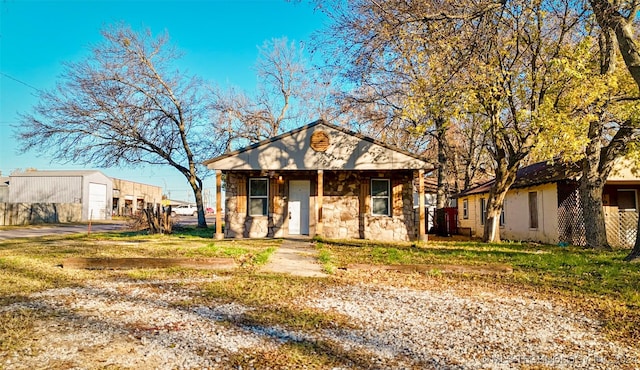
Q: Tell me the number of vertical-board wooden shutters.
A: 4